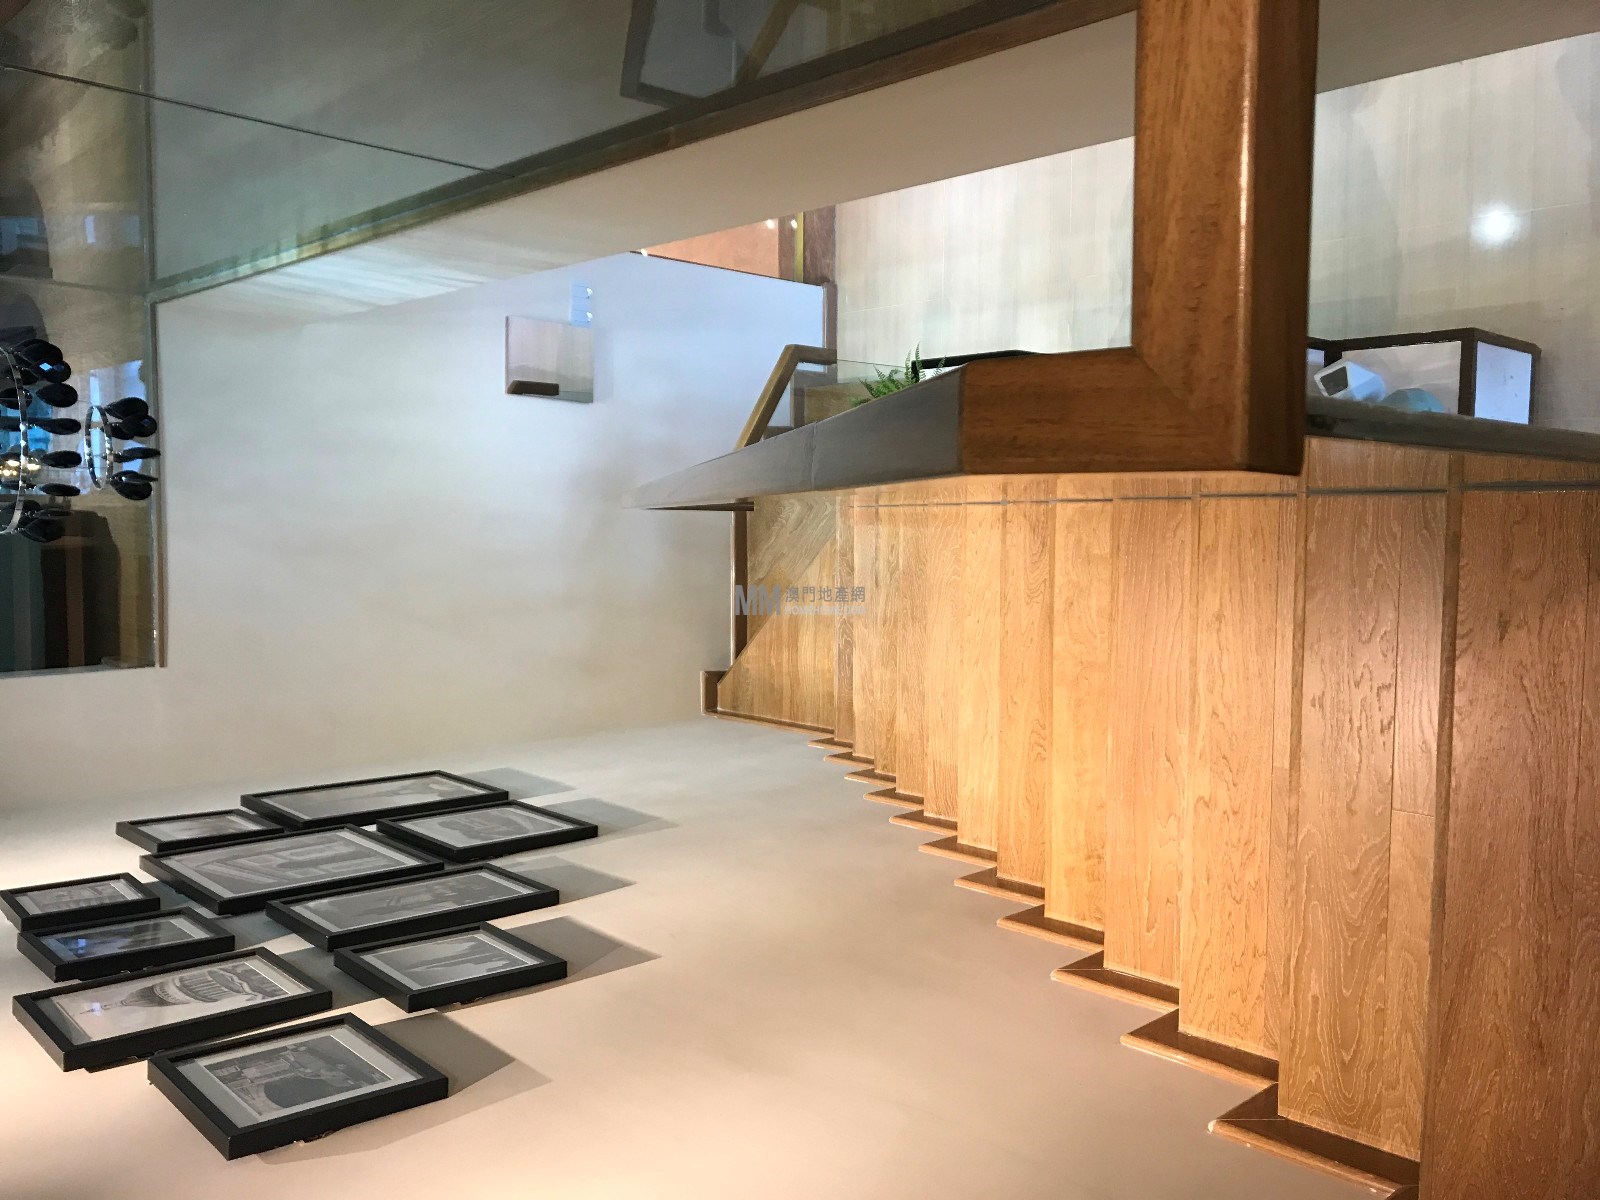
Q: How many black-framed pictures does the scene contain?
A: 10